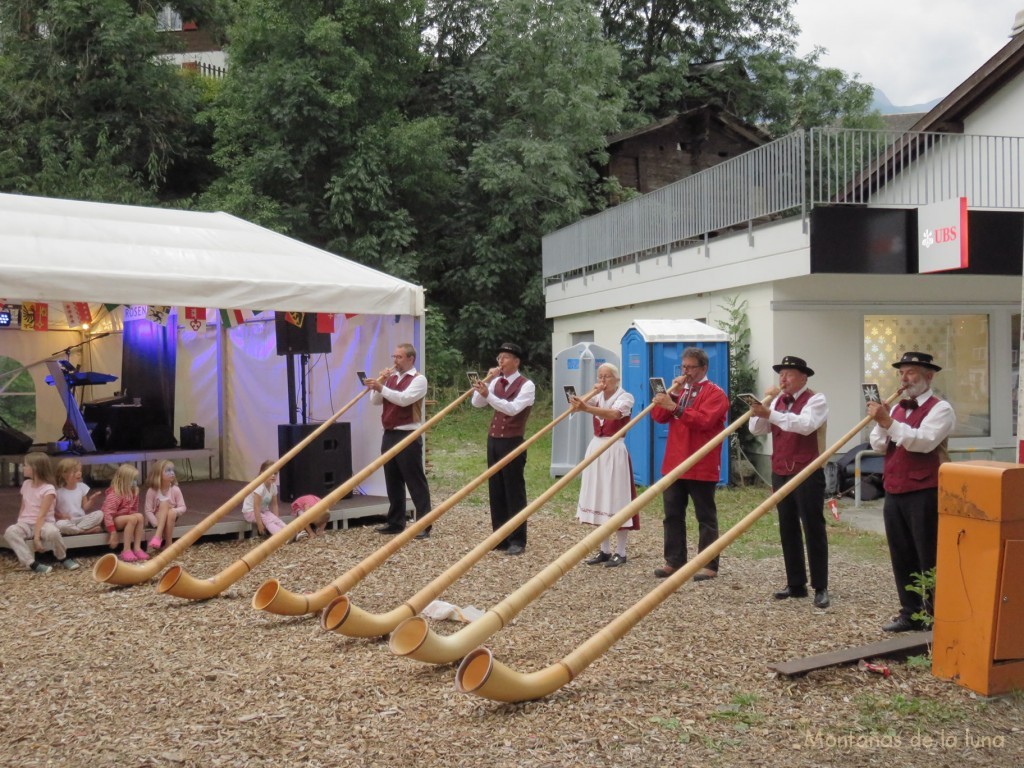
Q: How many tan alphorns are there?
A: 6